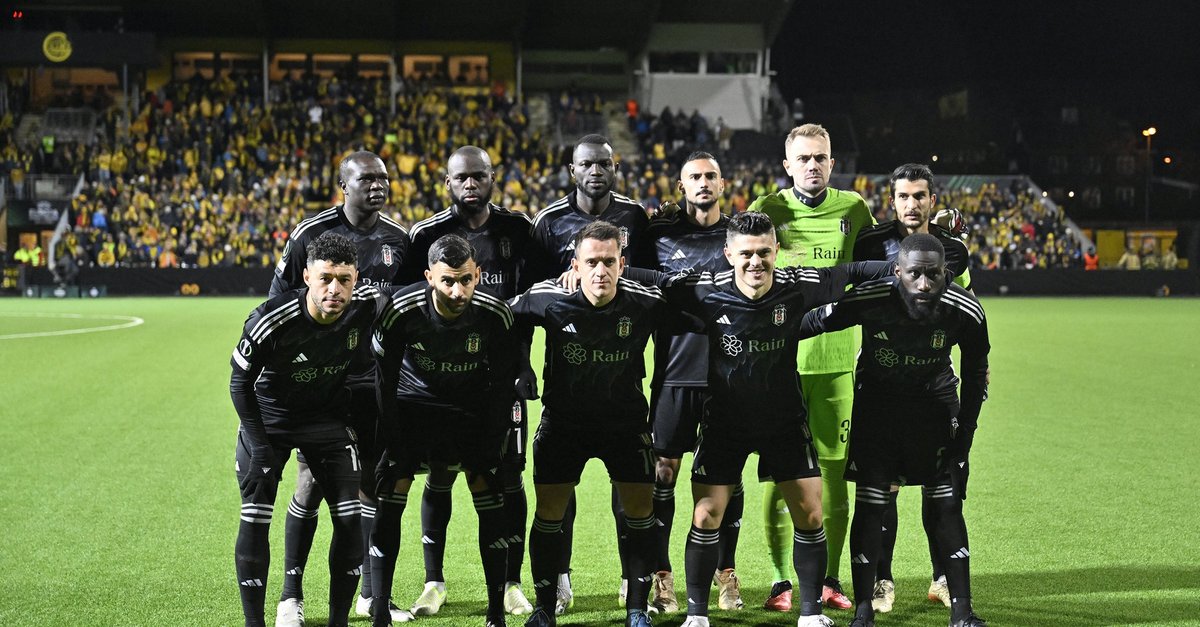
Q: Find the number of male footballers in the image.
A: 11